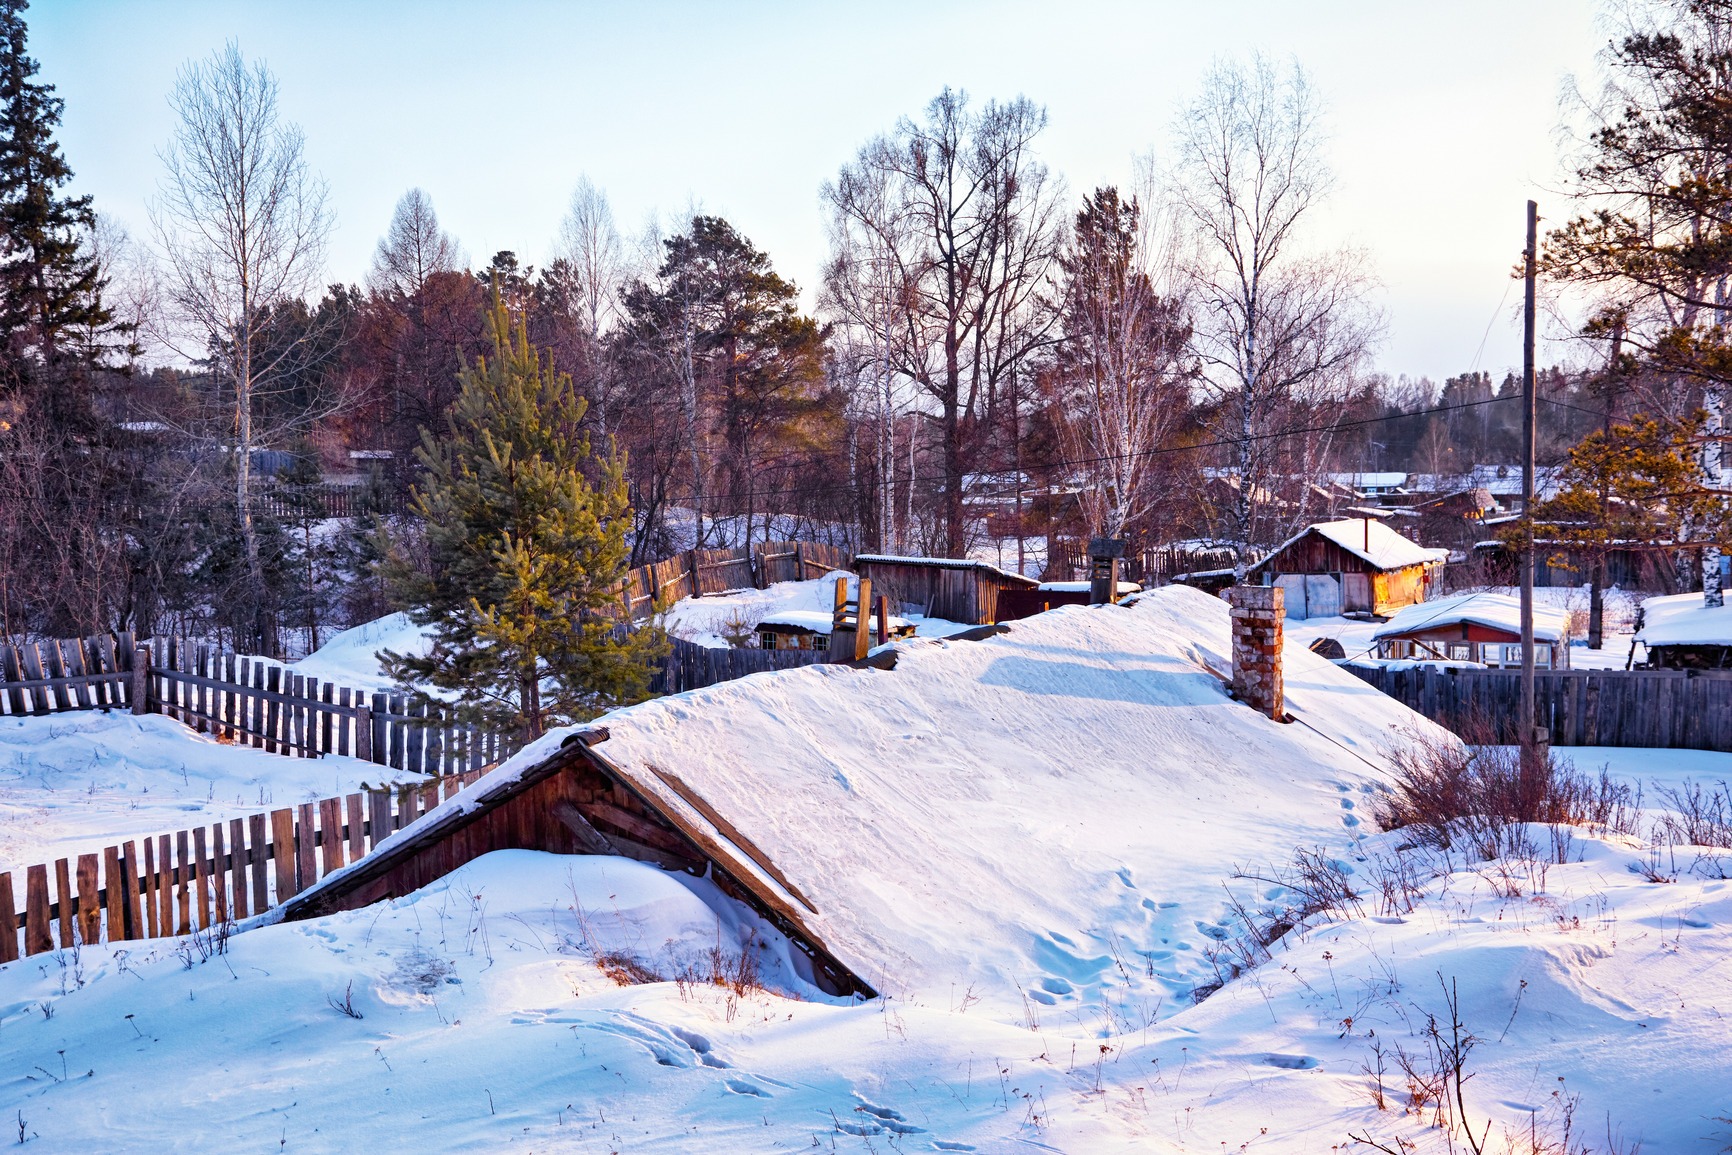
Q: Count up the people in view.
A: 0